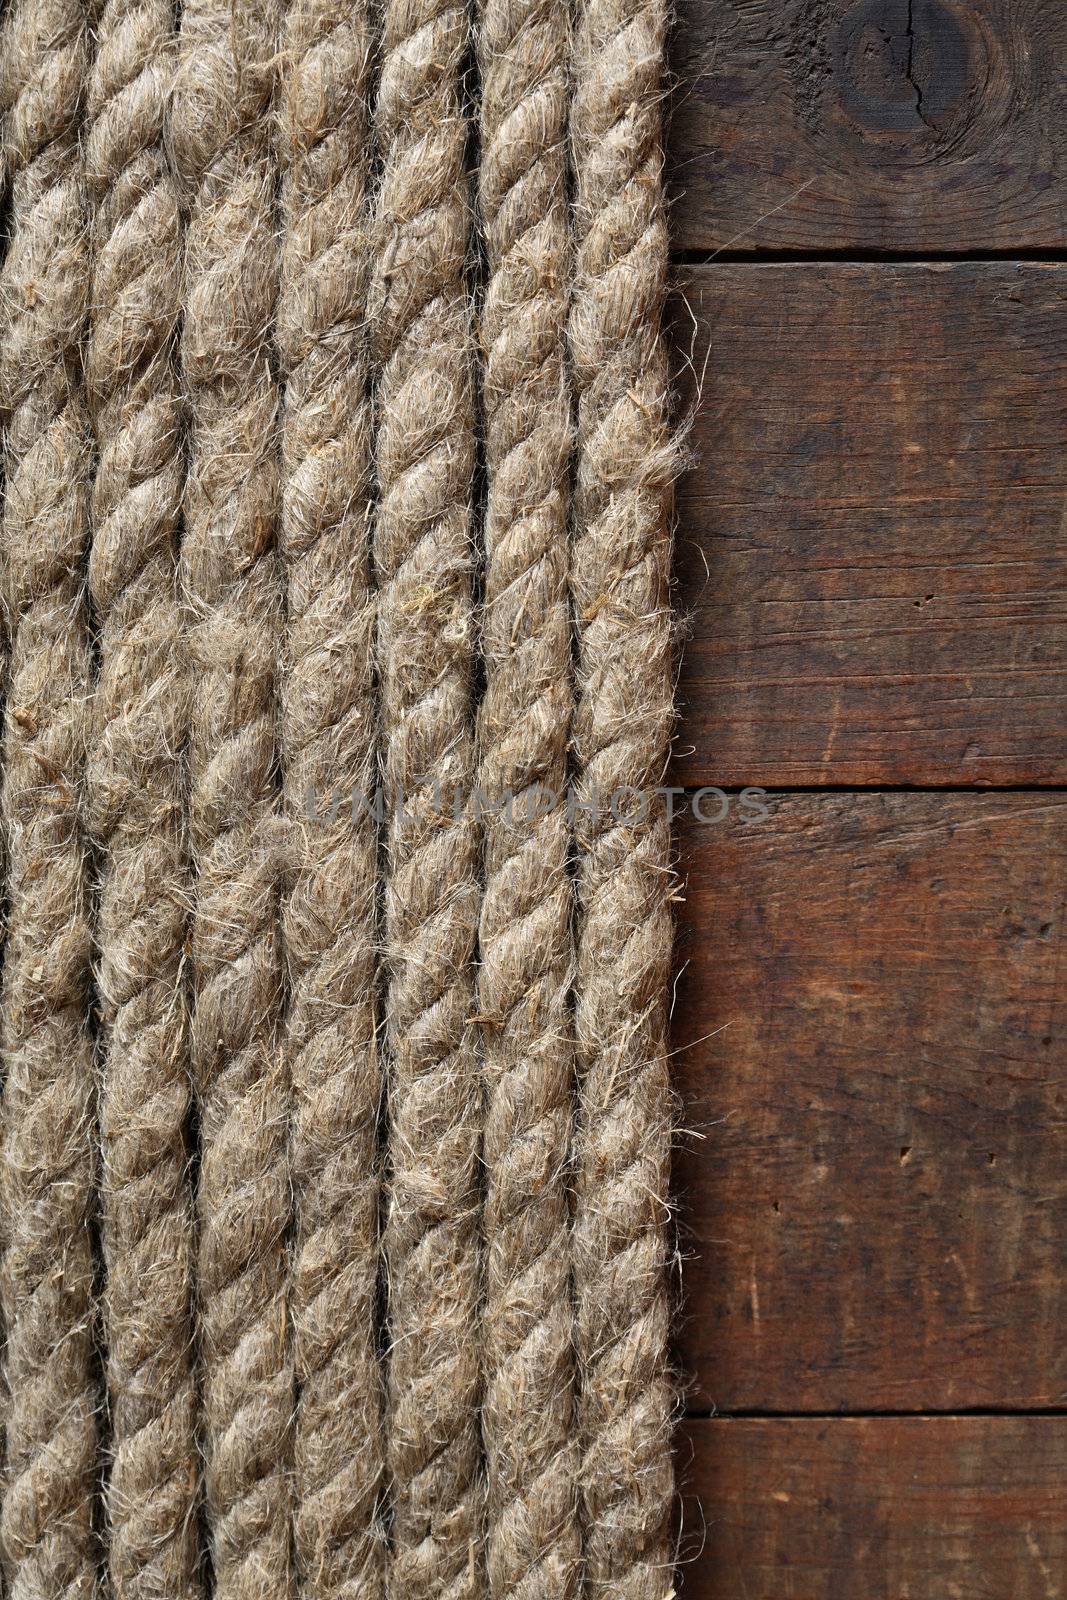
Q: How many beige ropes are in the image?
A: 7